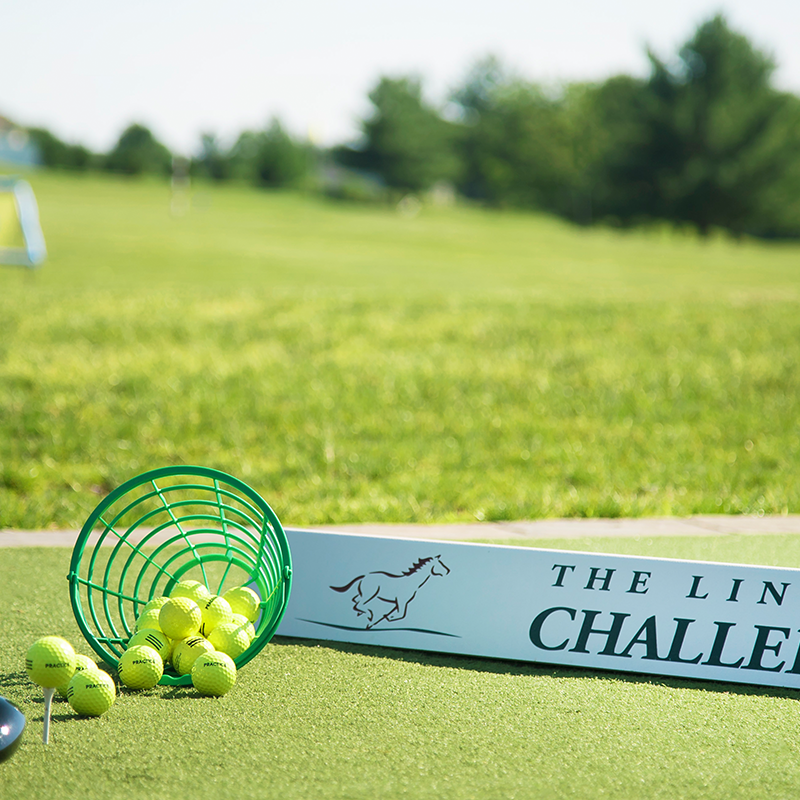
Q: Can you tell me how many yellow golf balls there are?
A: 15